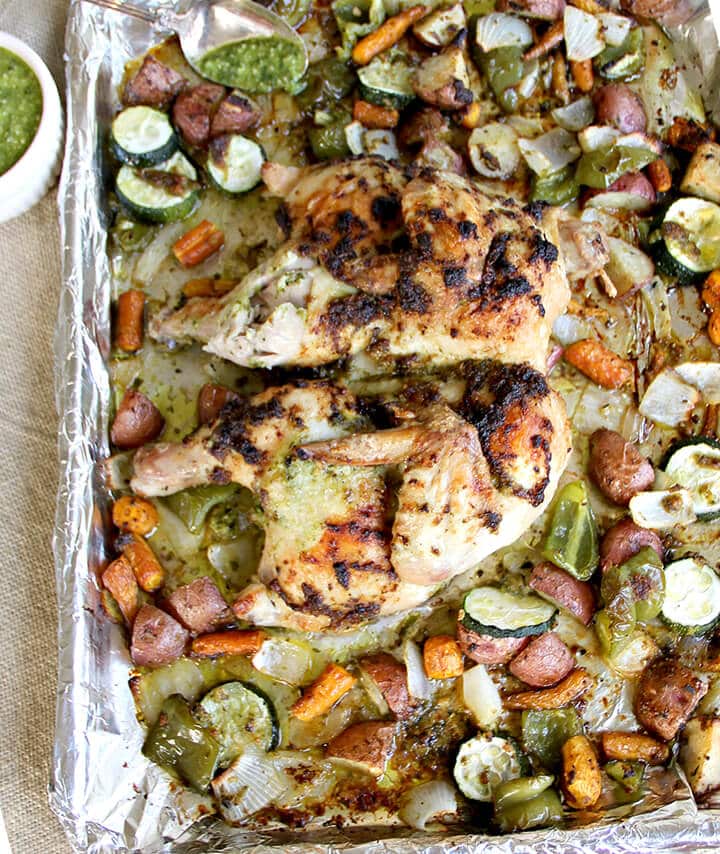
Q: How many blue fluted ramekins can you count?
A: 0